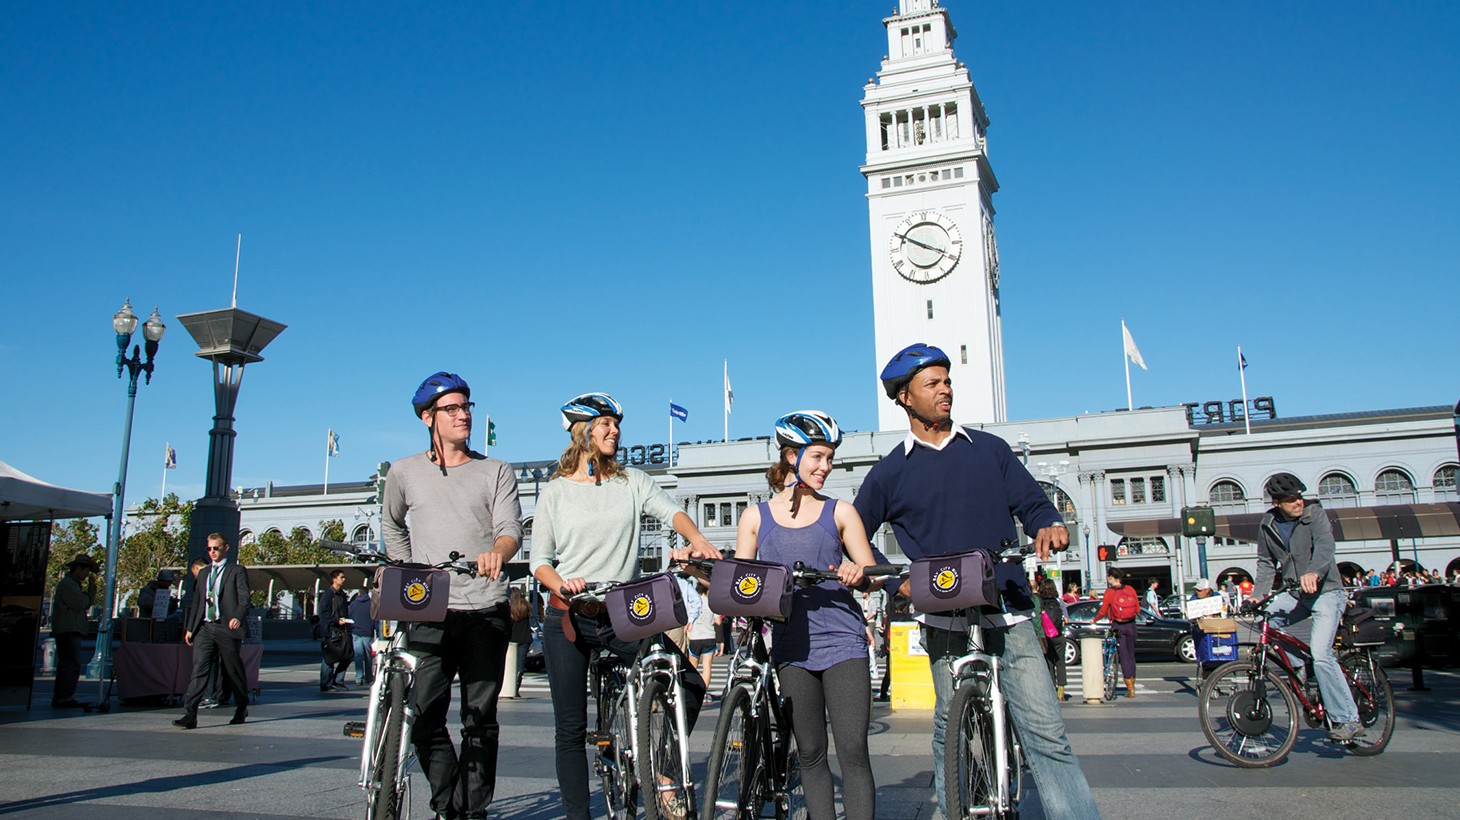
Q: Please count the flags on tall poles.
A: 7